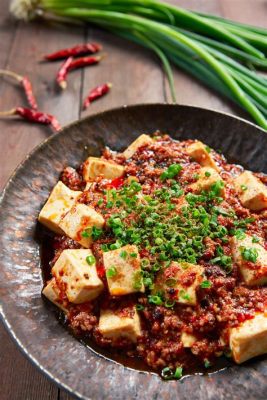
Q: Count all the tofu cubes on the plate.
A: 15